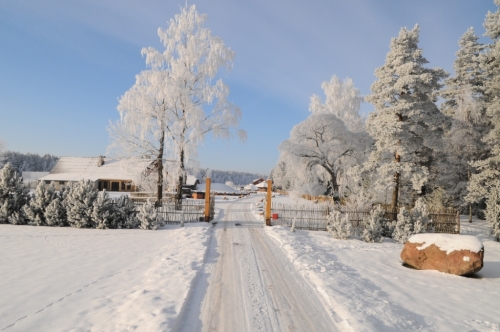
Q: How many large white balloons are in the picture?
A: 0